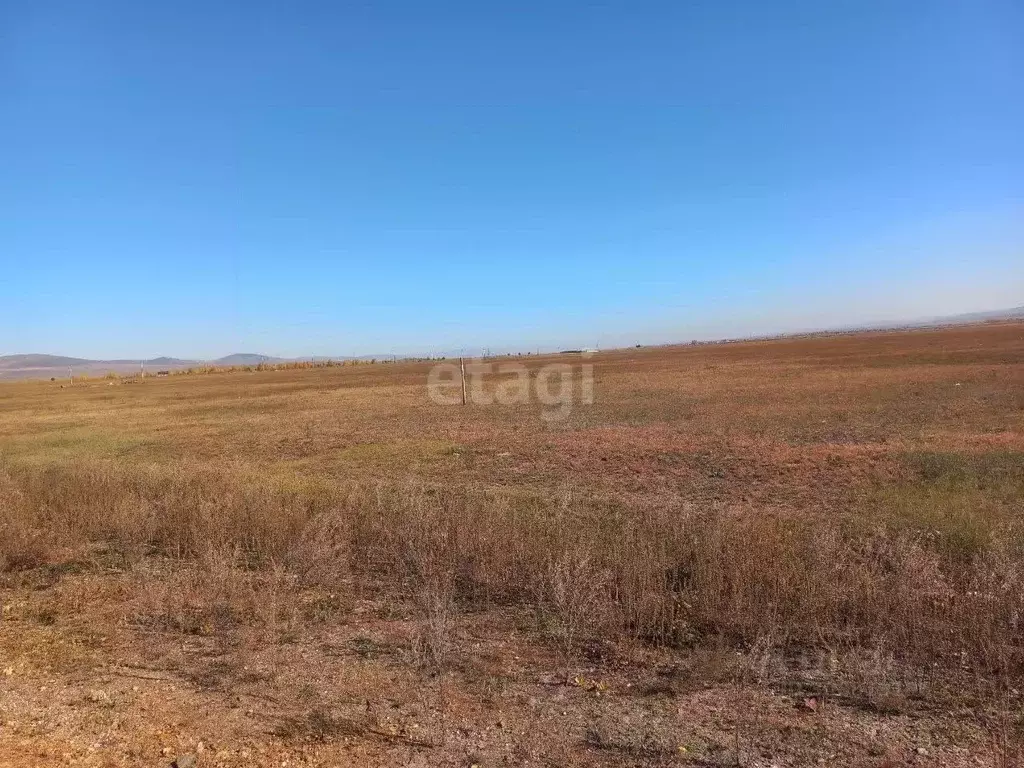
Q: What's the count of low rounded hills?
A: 3